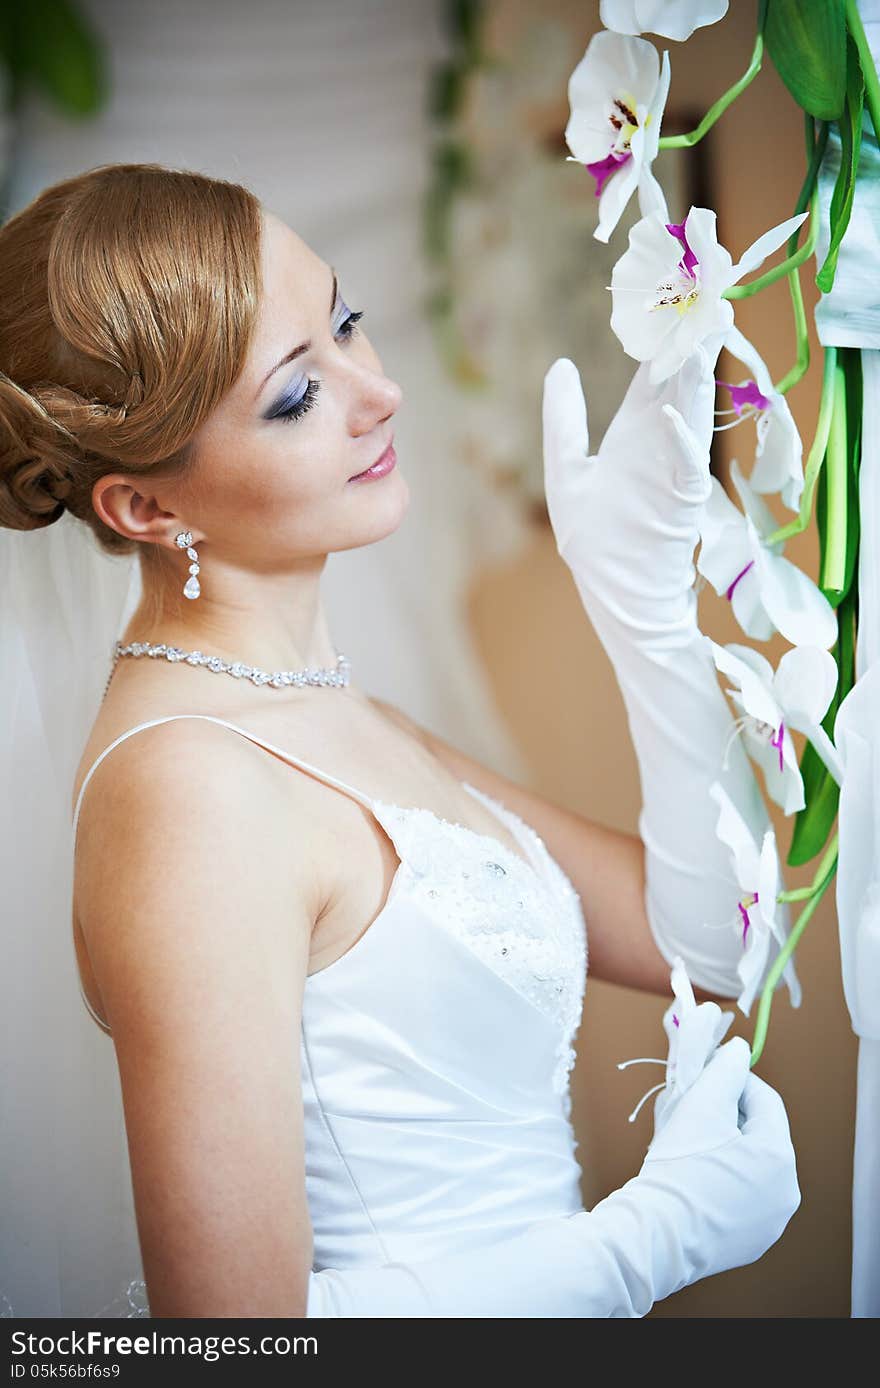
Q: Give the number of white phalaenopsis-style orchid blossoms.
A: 8